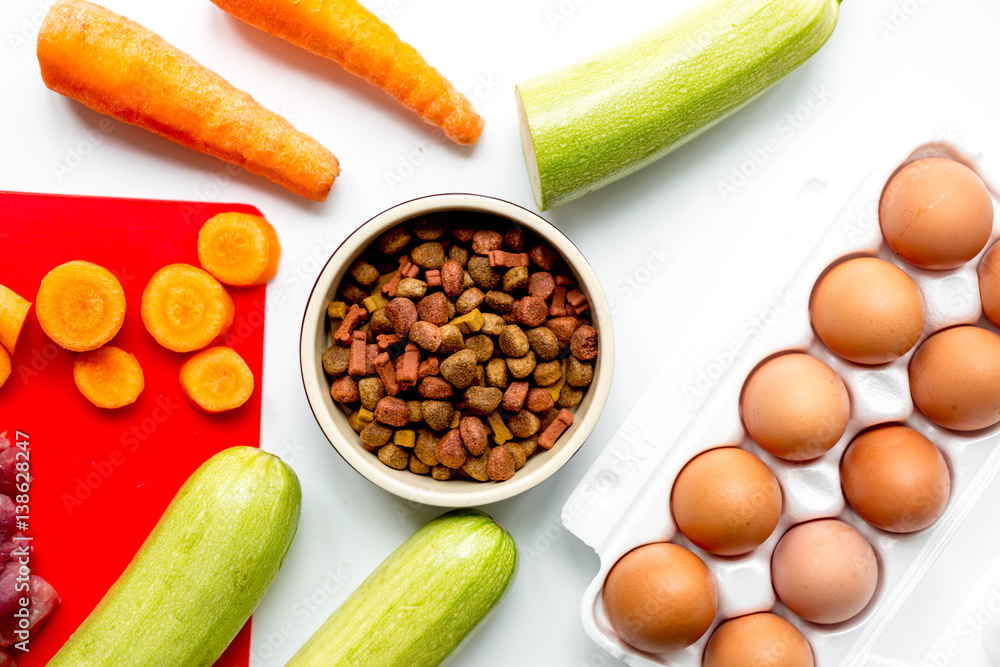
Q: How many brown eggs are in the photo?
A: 10